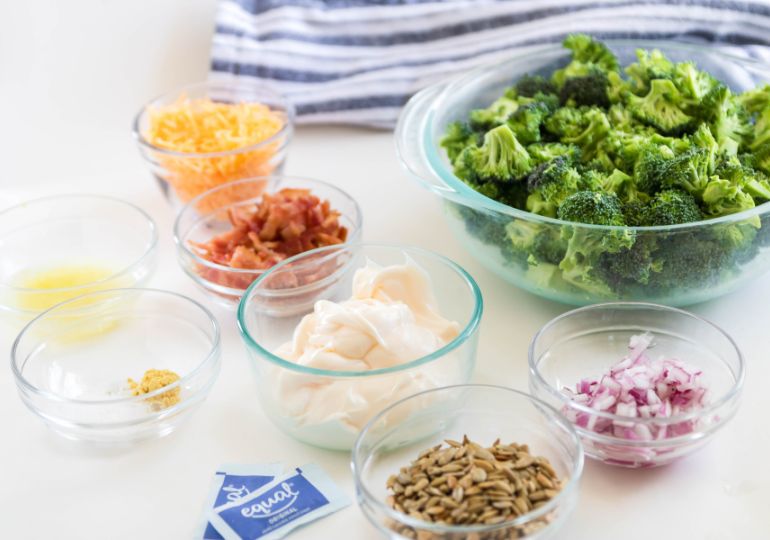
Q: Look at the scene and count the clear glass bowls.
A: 8